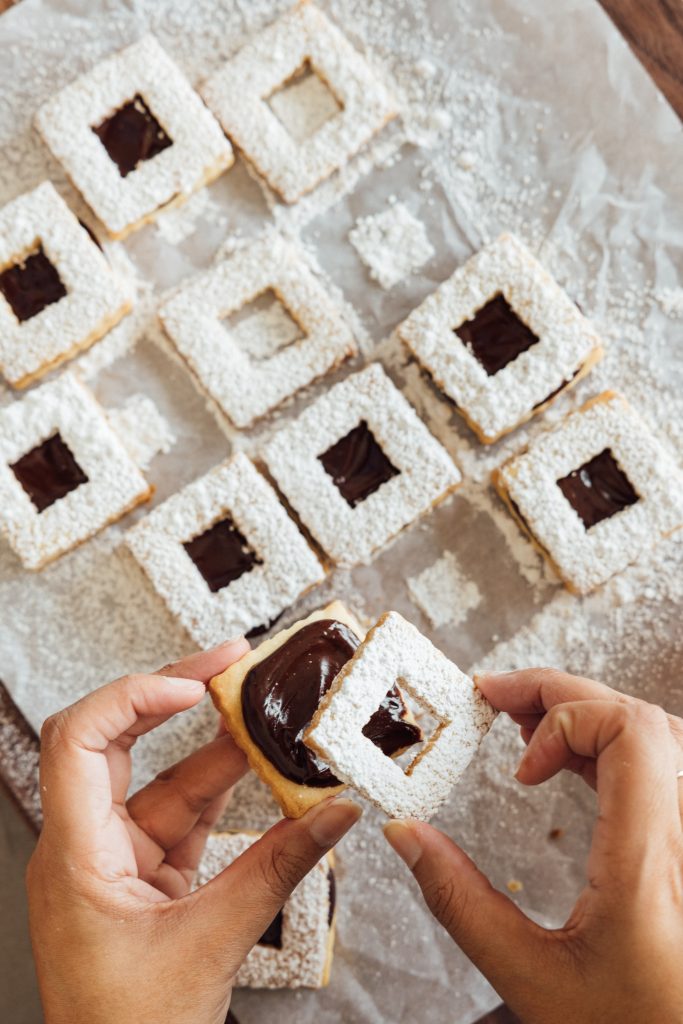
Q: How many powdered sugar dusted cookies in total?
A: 11